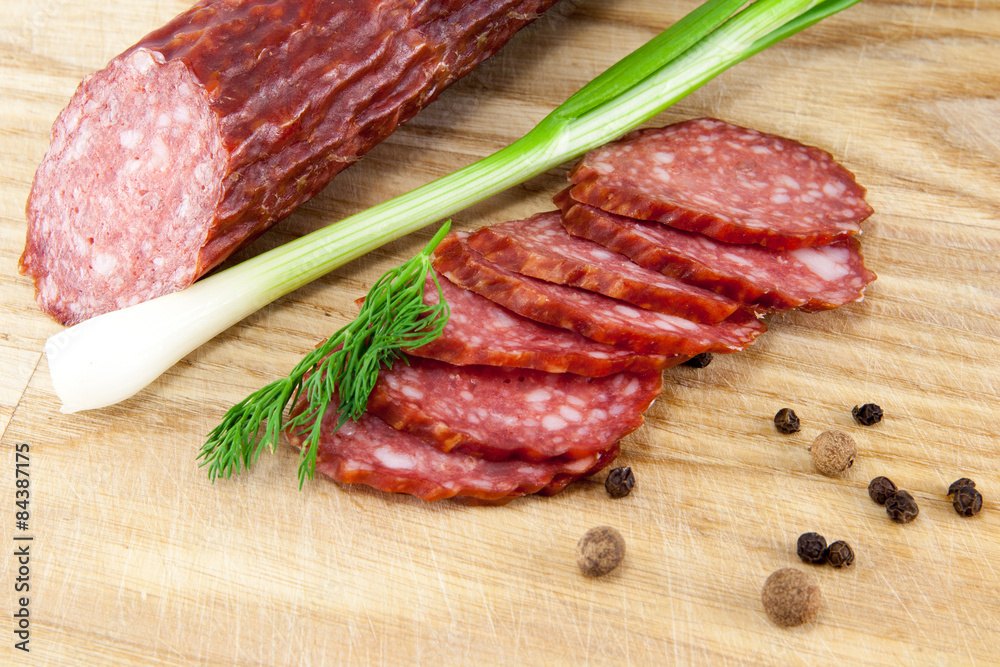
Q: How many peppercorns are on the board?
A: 13